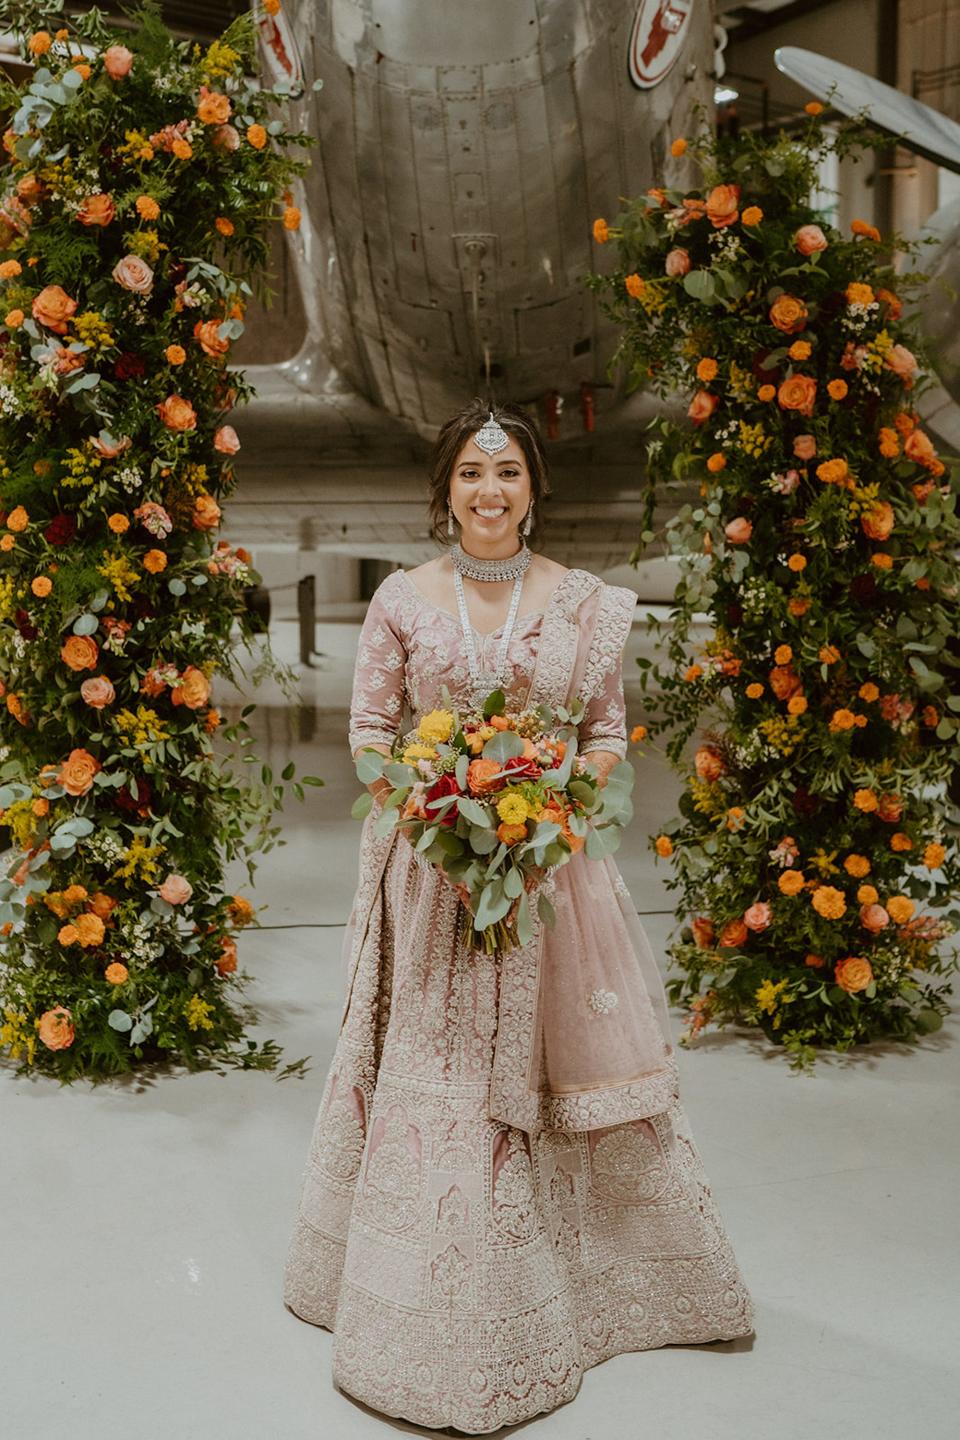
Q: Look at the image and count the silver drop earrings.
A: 2